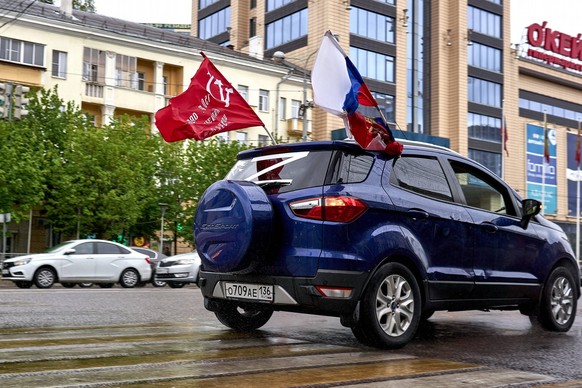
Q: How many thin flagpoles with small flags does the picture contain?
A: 3